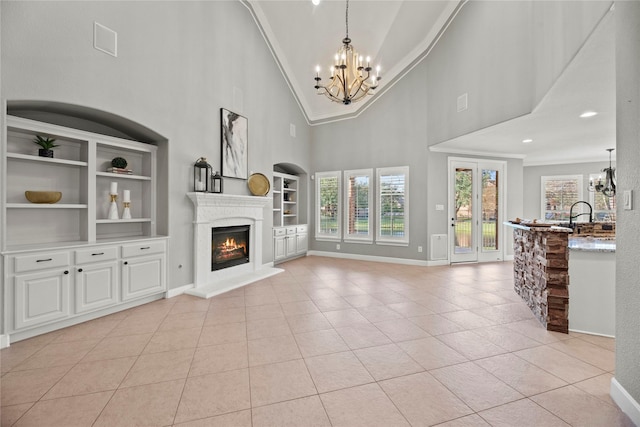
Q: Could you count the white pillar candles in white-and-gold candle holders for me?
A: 2